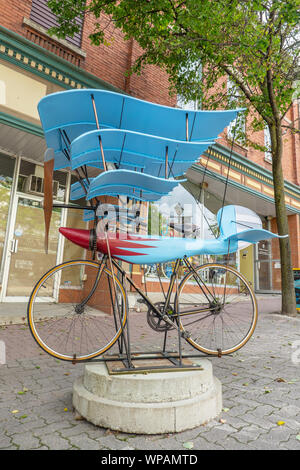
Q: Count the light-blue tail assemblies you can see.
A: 1